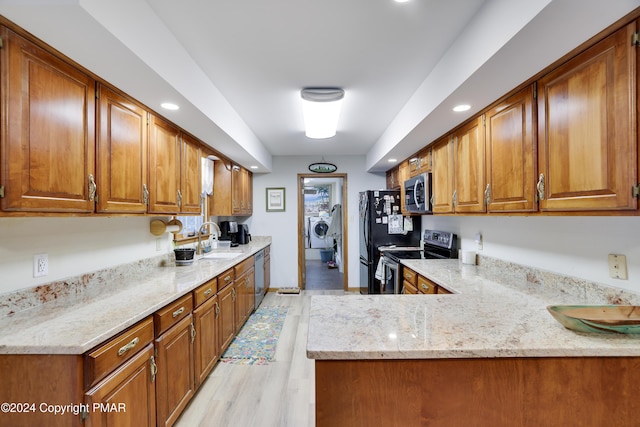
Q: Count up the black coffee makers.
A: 1